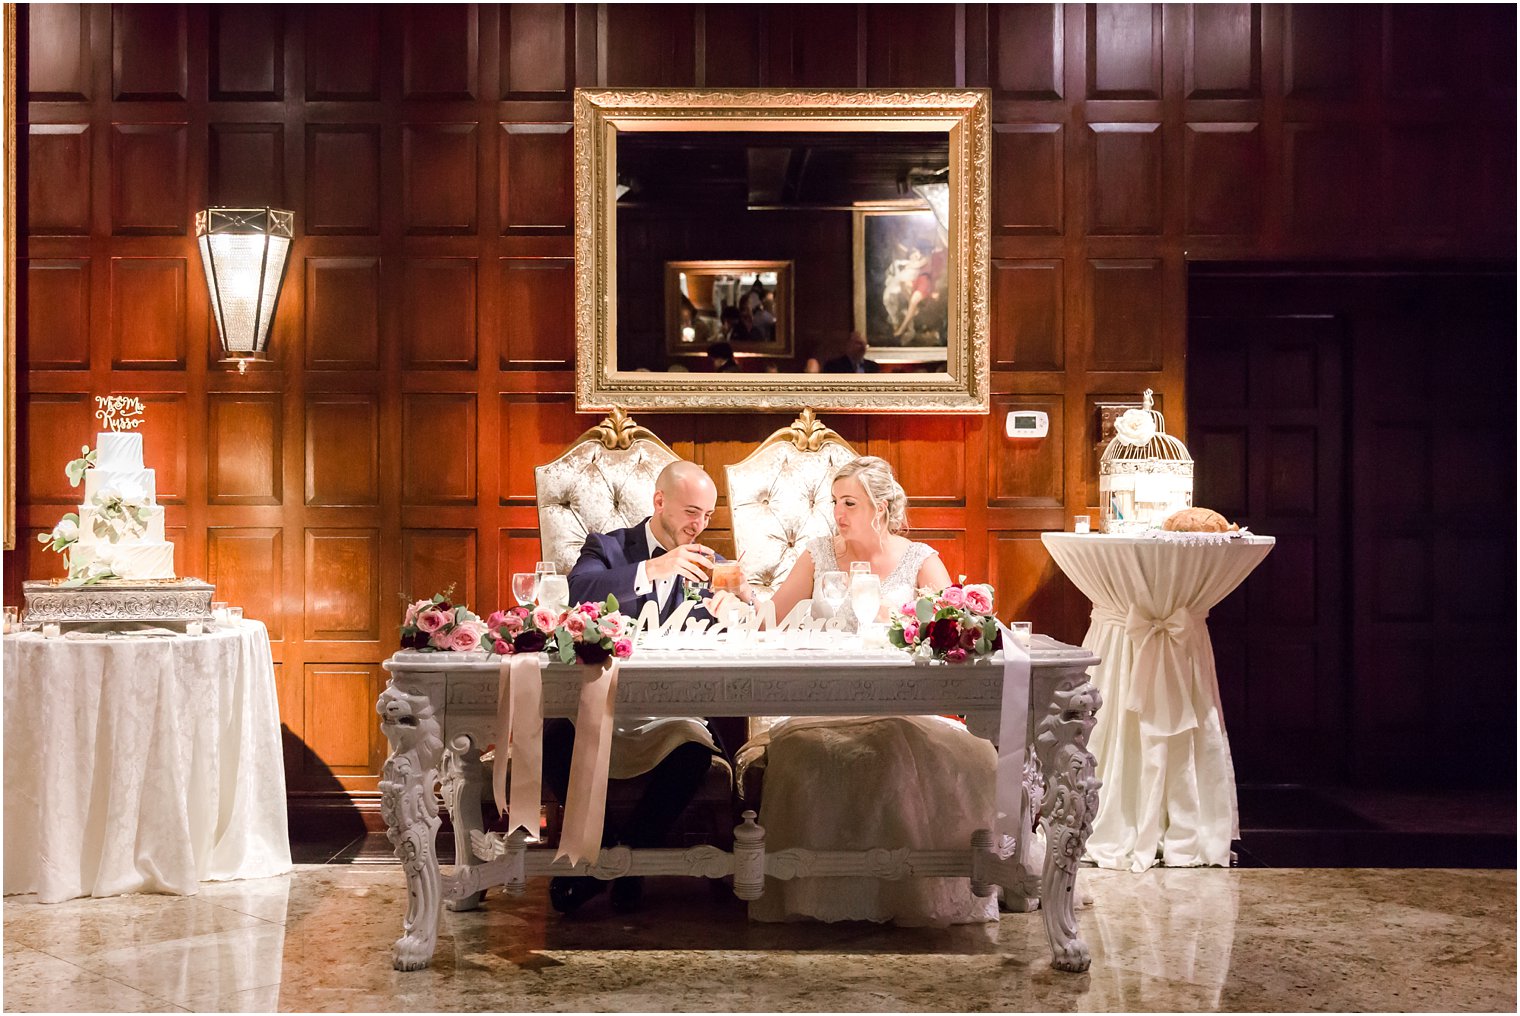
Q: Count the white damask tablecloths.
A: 1